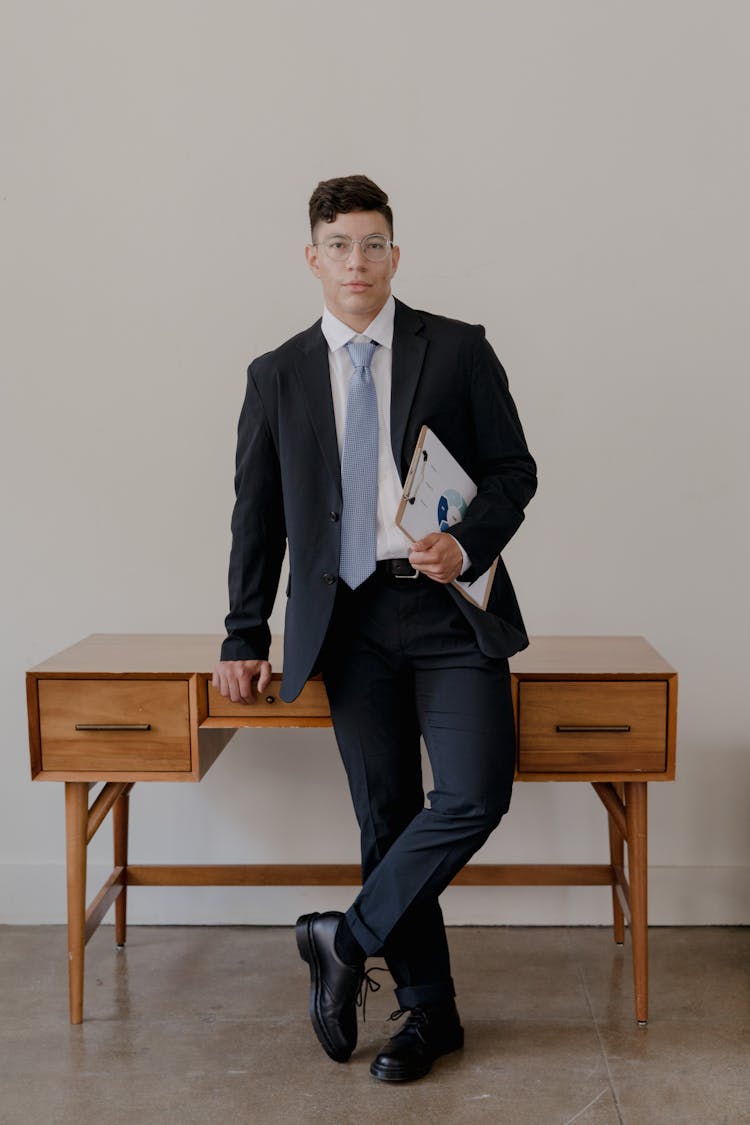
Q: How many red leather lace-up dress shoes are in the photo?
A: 0